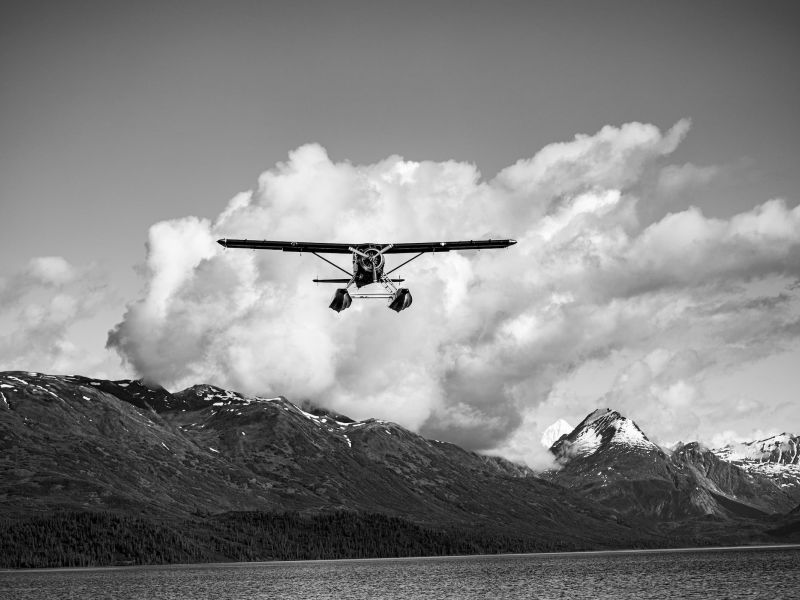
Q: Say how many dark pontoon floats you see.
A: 2